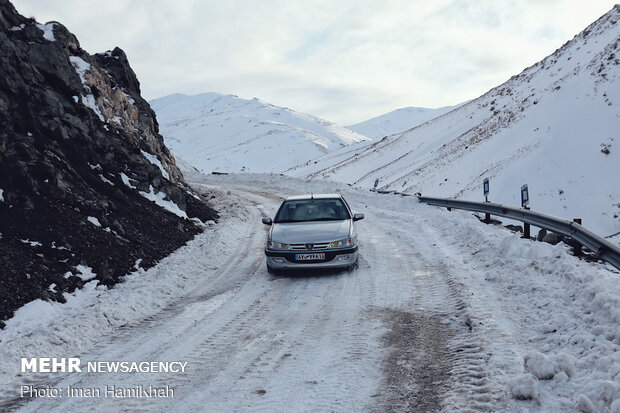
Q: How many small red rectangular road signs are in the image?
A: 0